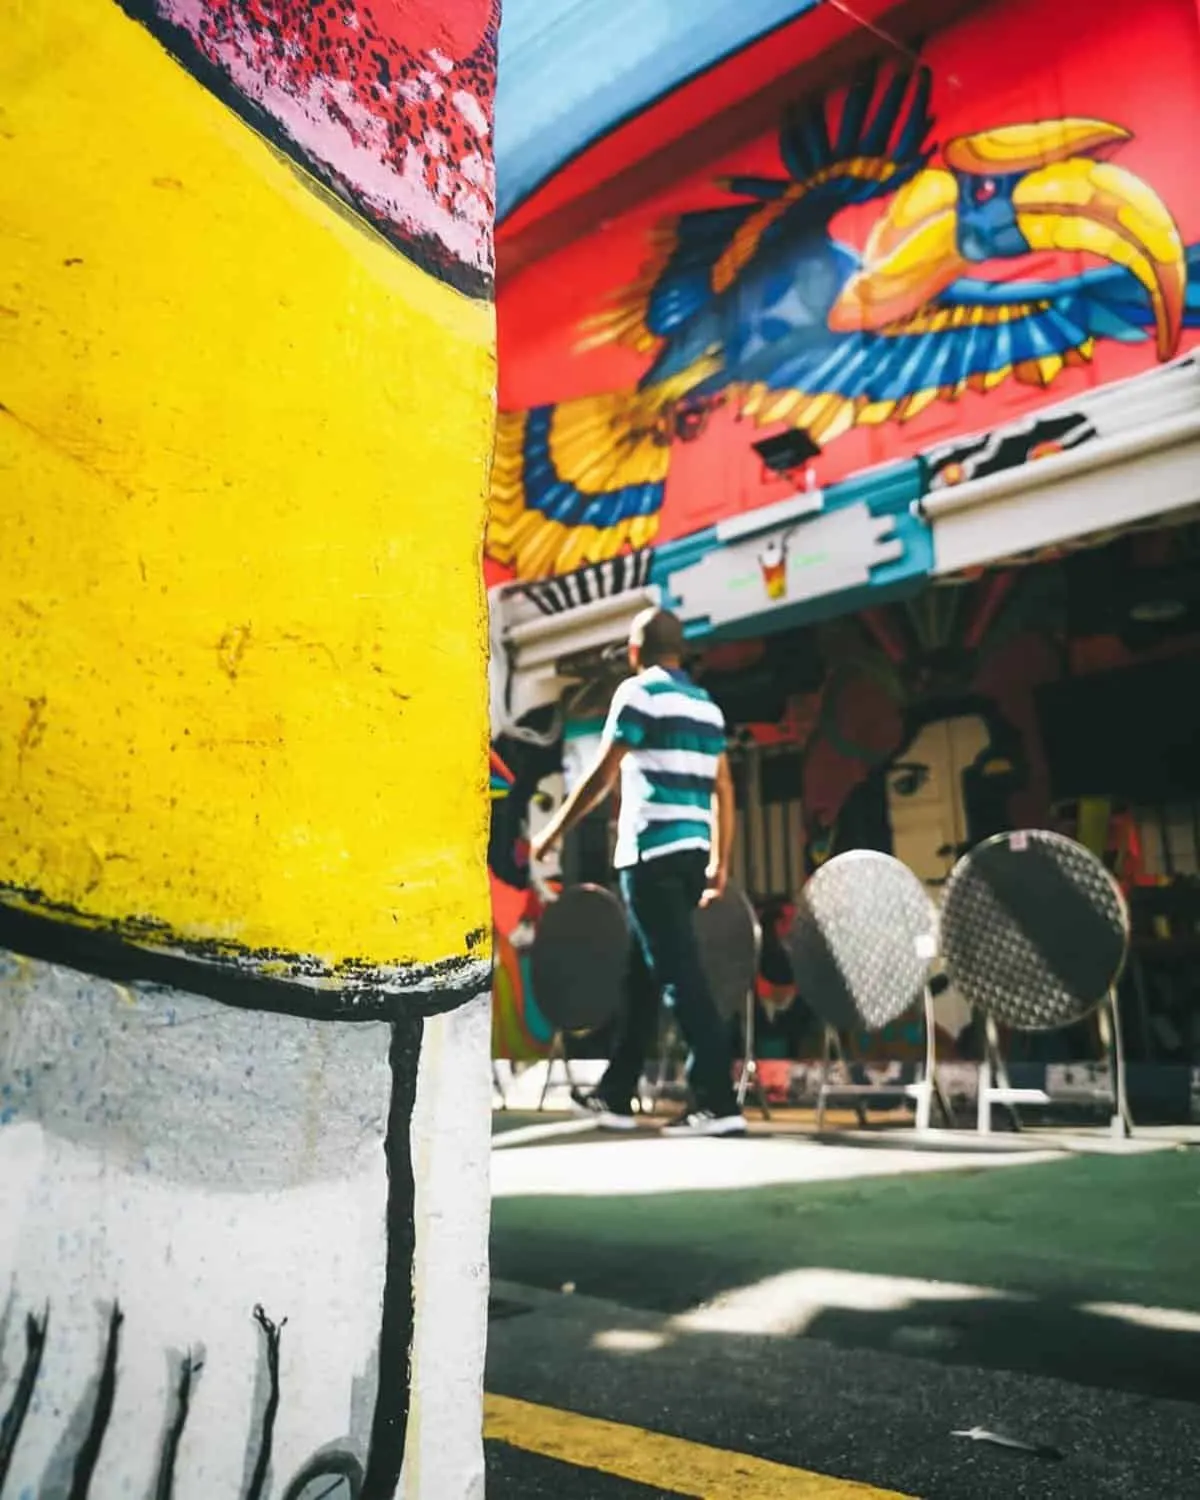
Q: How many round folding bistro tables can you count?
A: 4